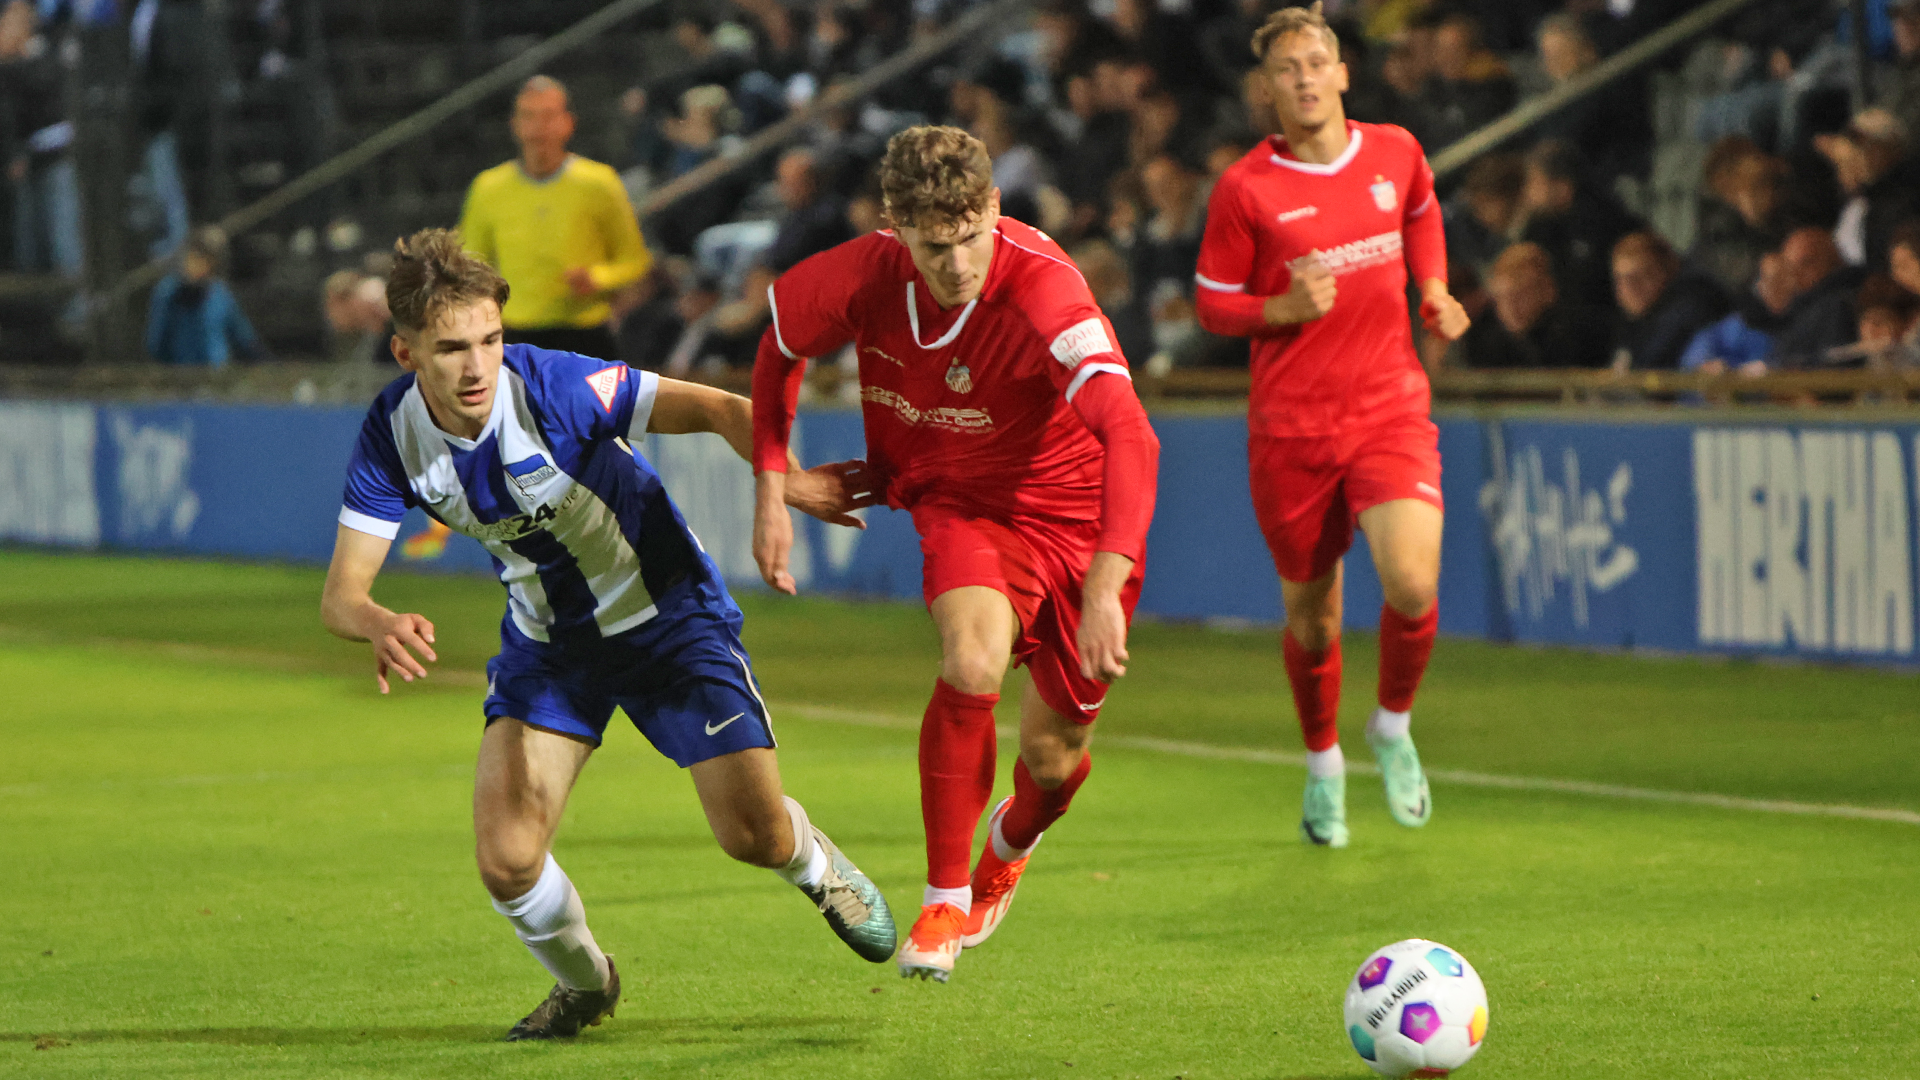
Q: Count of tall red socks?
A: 4